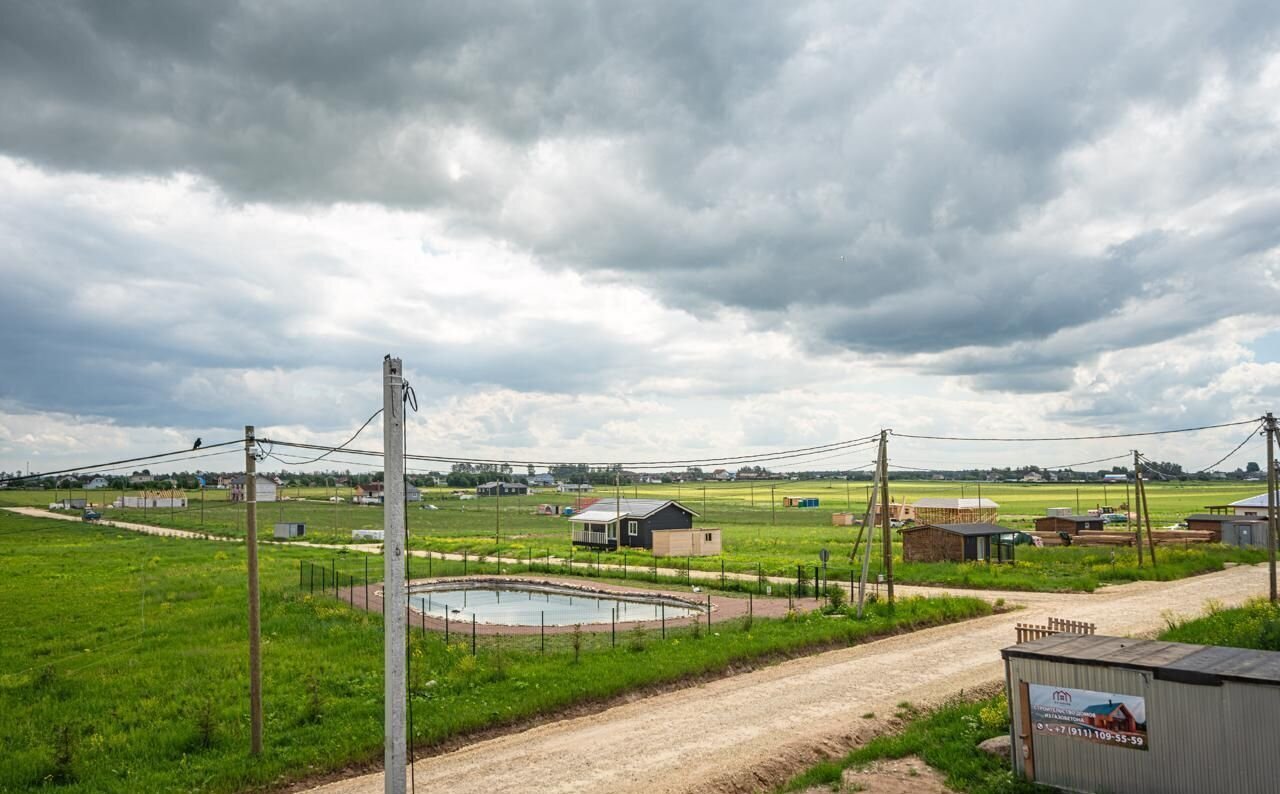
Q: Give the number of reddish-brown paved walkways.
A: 1